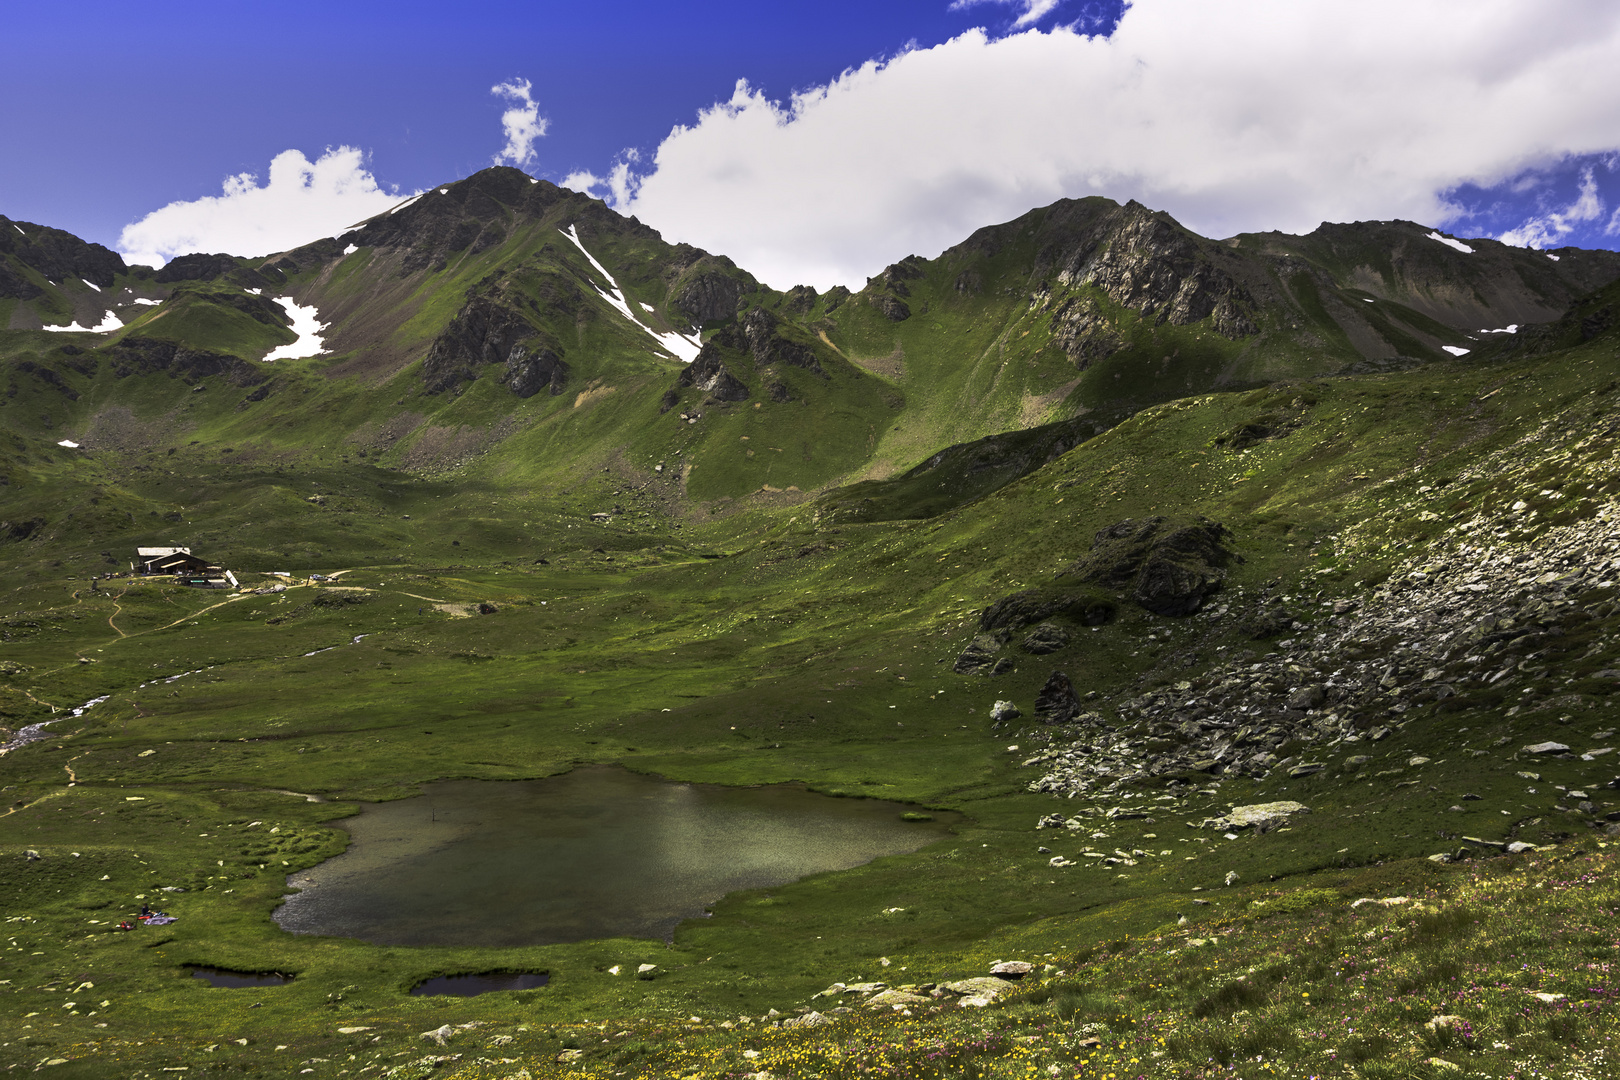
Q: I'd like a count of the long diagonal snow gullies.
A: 1